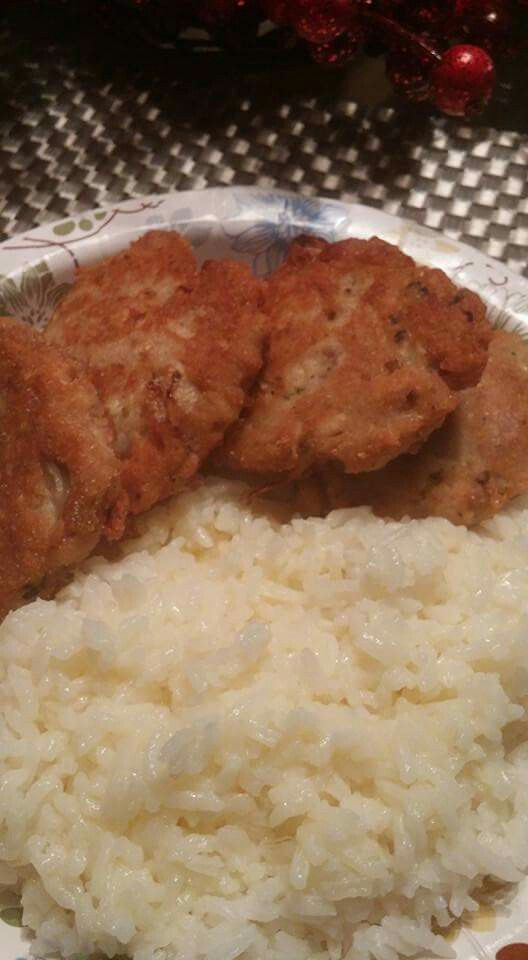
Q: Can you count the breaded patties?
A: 4